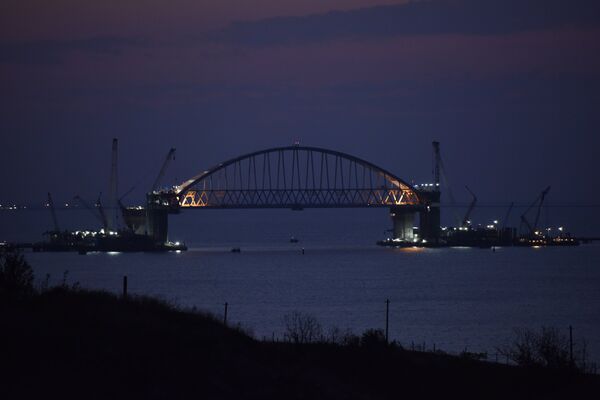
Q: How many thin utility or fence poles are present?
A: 4